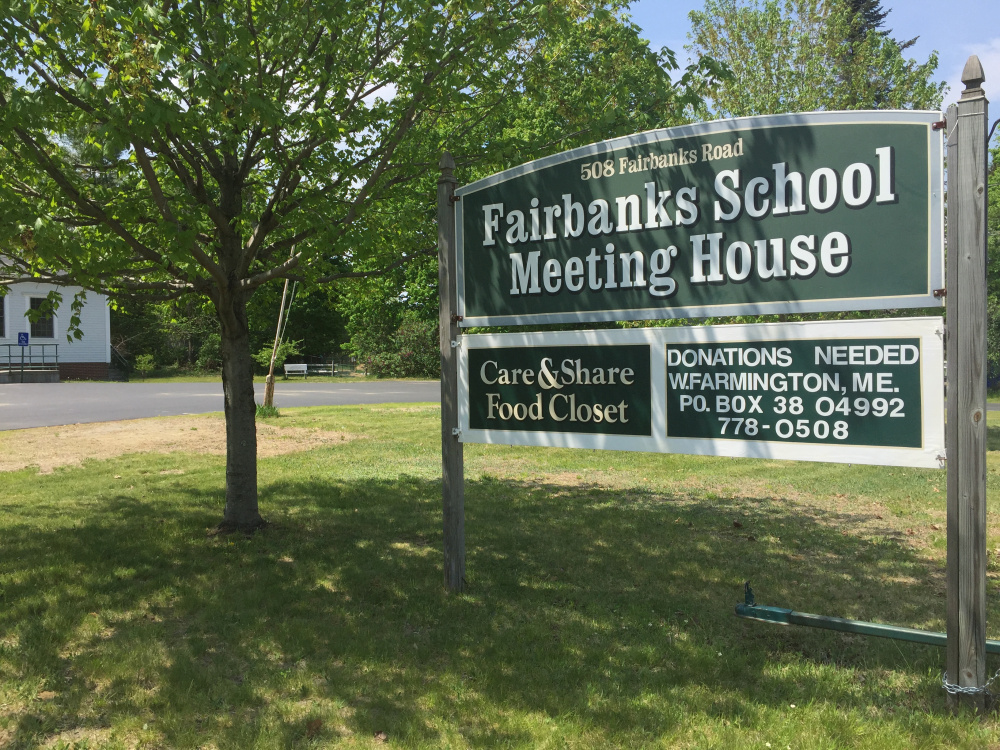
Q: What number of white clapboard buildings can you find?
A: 1